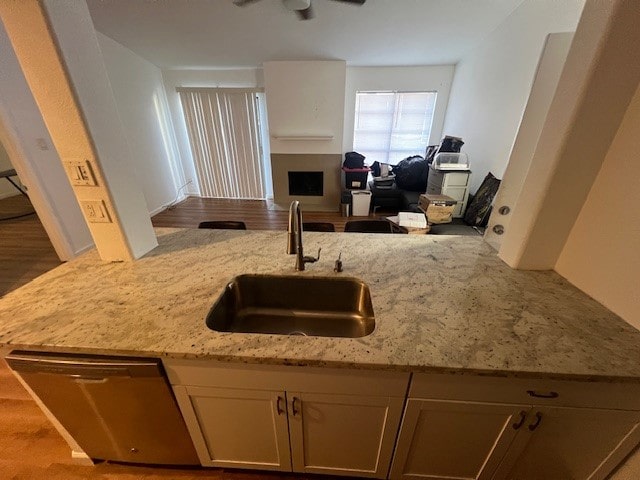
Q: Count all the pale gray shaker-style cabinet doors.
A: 4